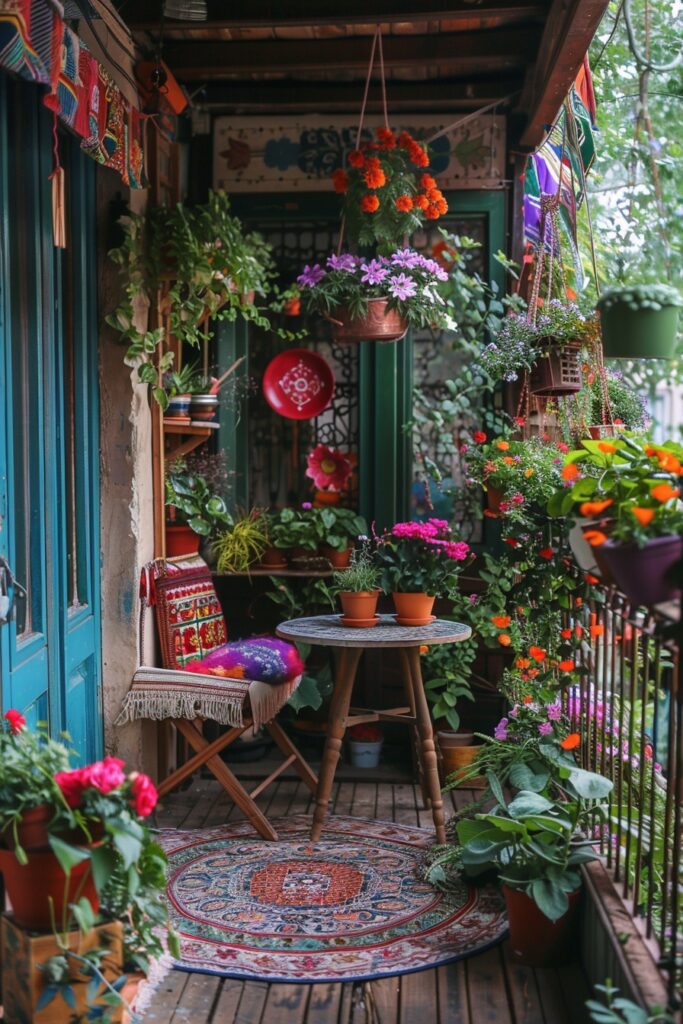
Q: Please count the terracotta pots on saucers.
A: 2